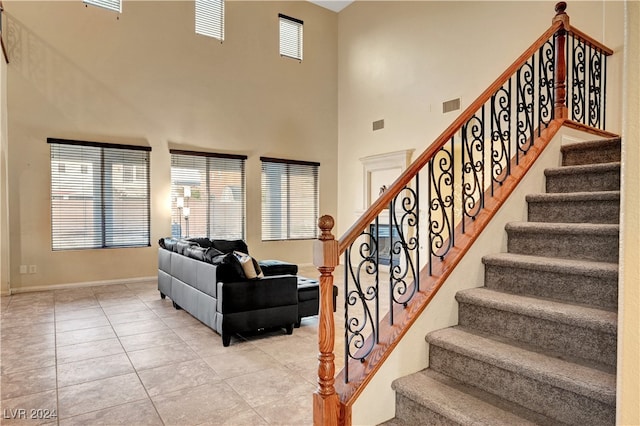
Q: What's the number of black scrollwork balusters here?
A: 9